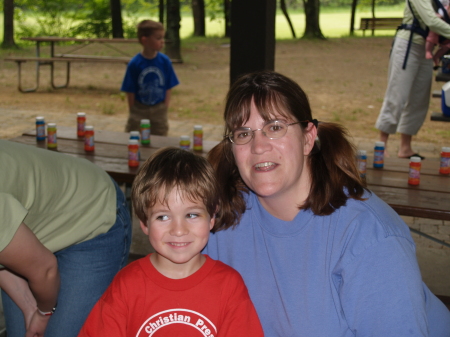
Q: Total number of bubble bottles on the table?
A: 13